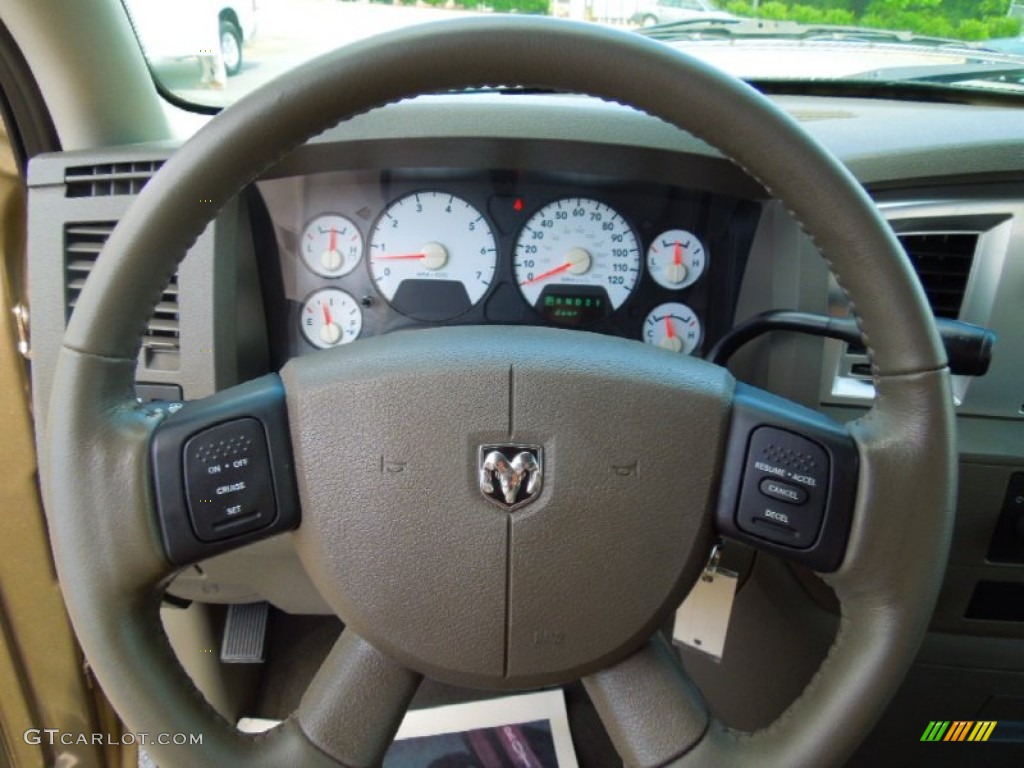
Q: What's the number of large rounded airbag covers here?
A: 1